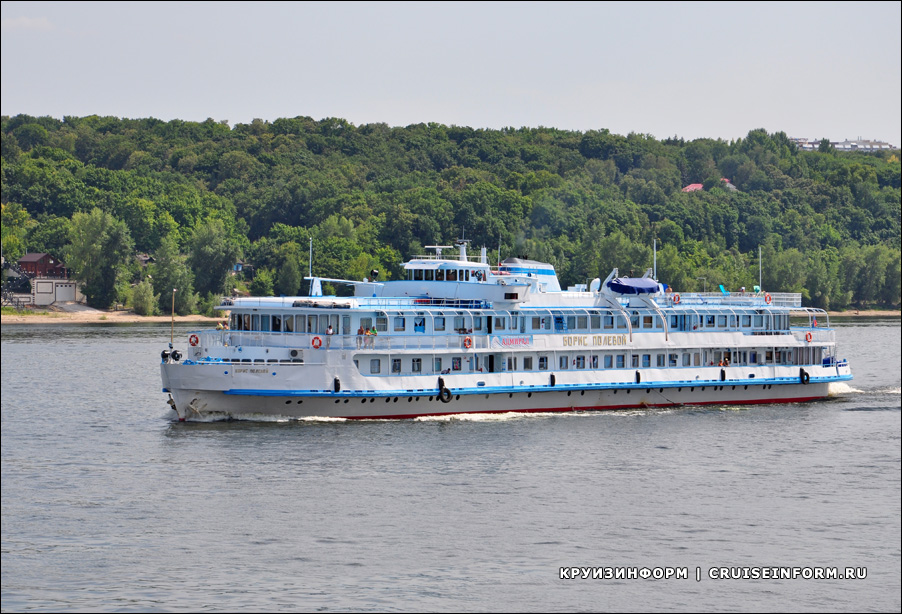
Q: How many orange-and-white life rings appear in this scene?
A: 6